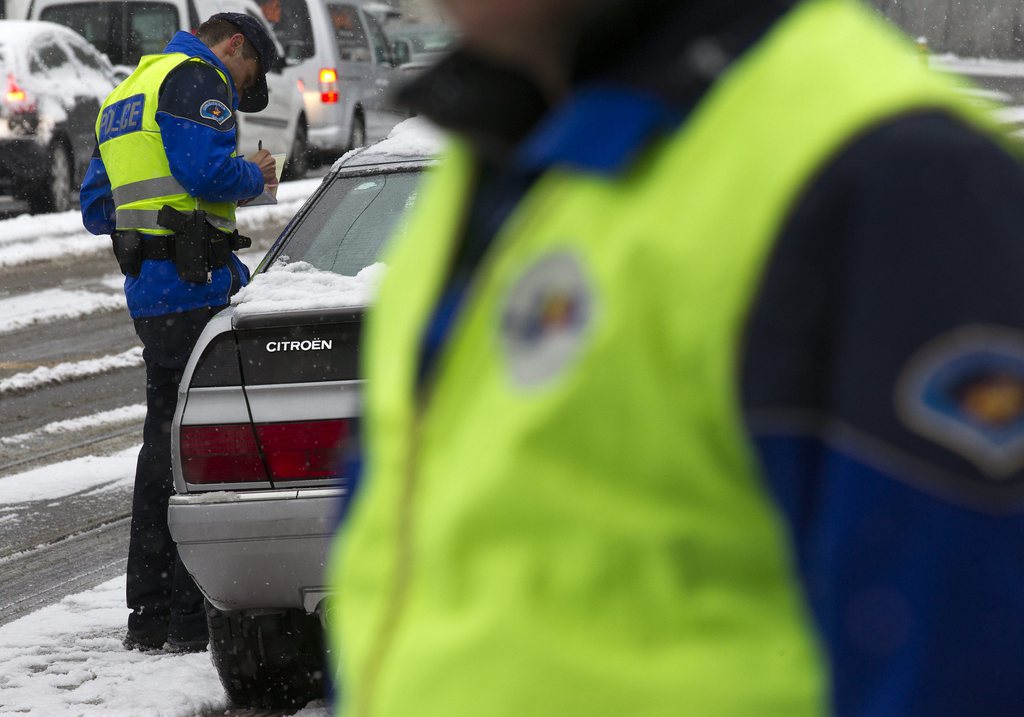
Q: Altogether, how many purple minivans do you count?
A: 0